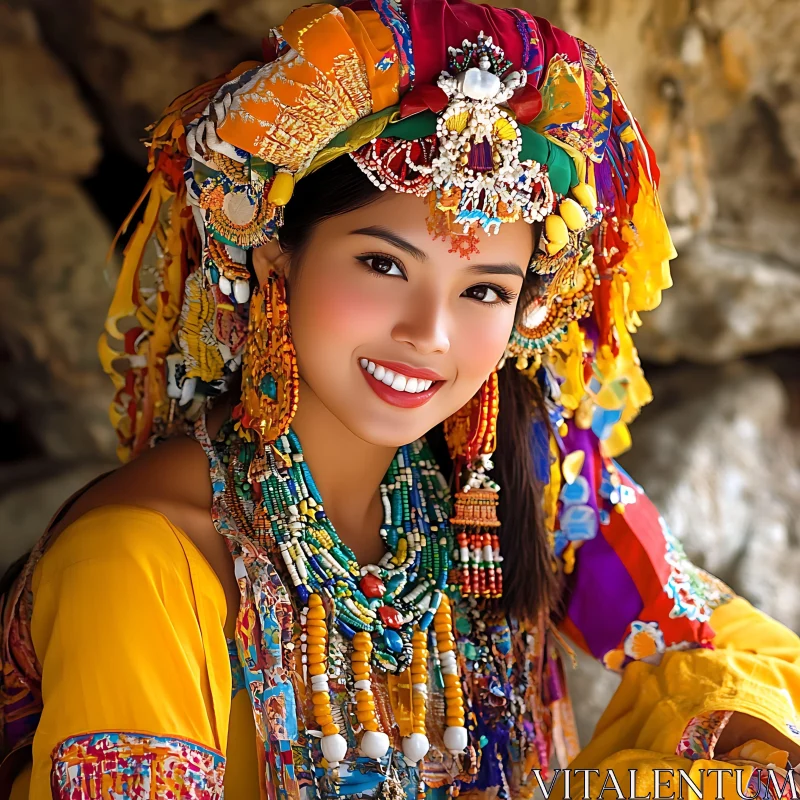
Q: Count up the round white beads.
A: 4